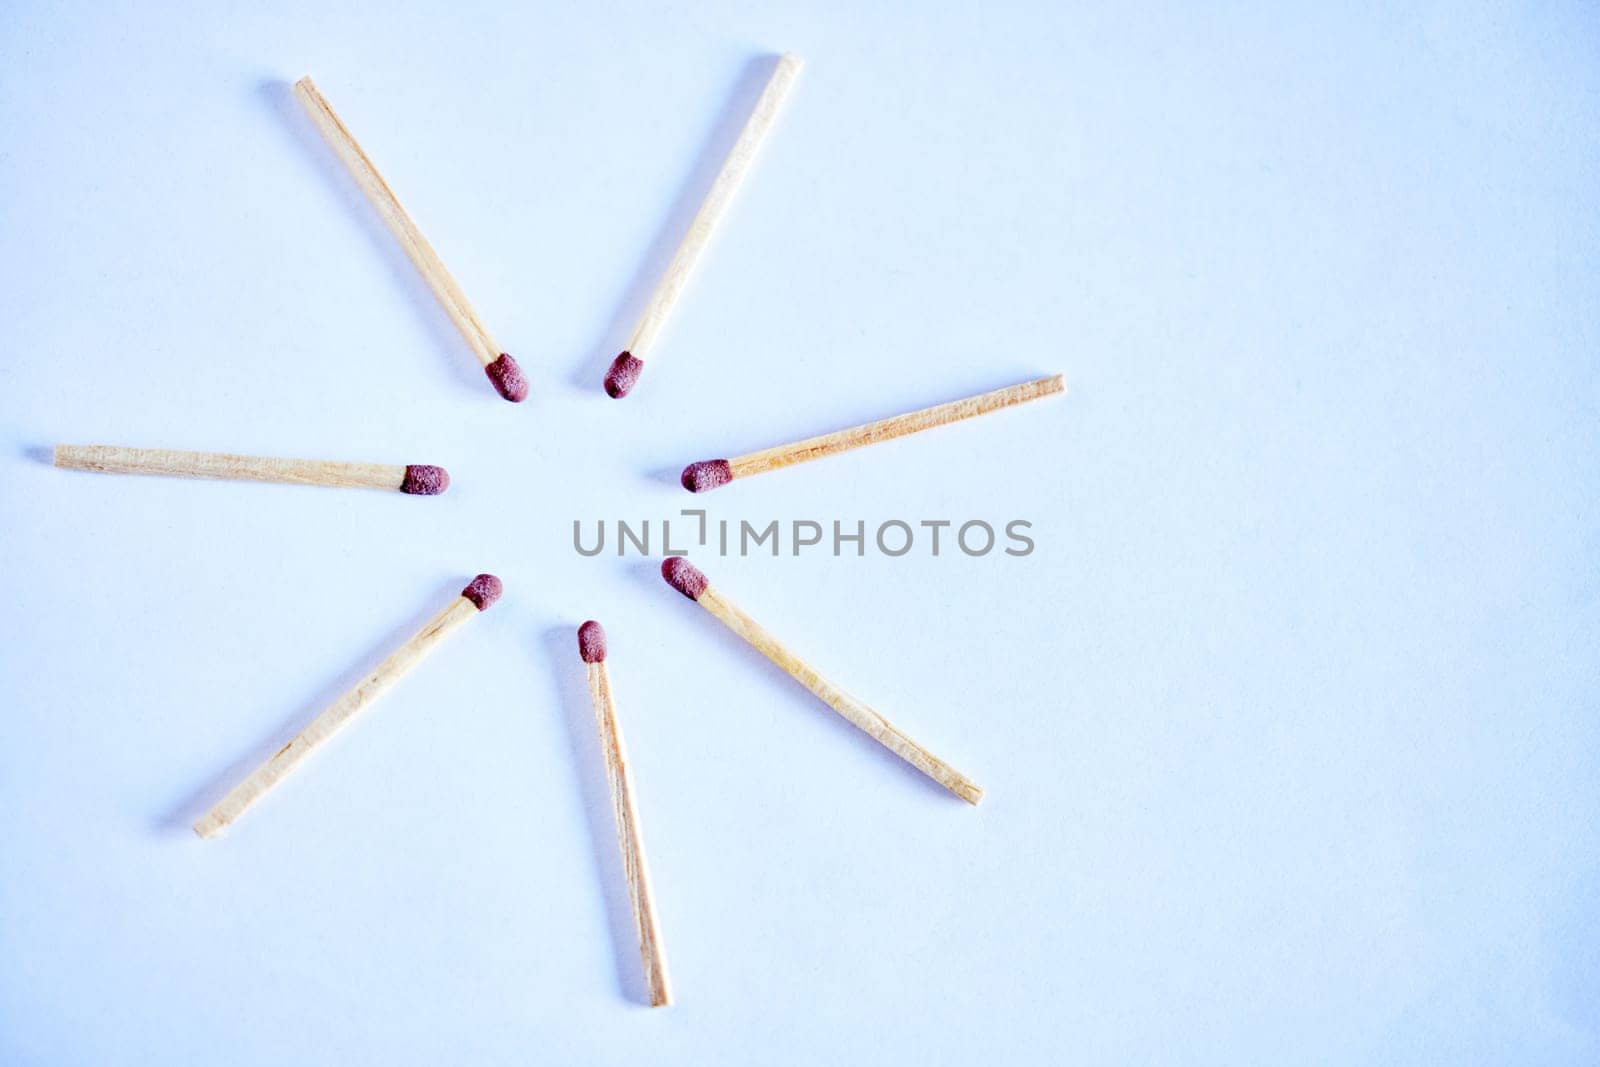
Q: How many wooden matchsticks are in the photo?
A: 7